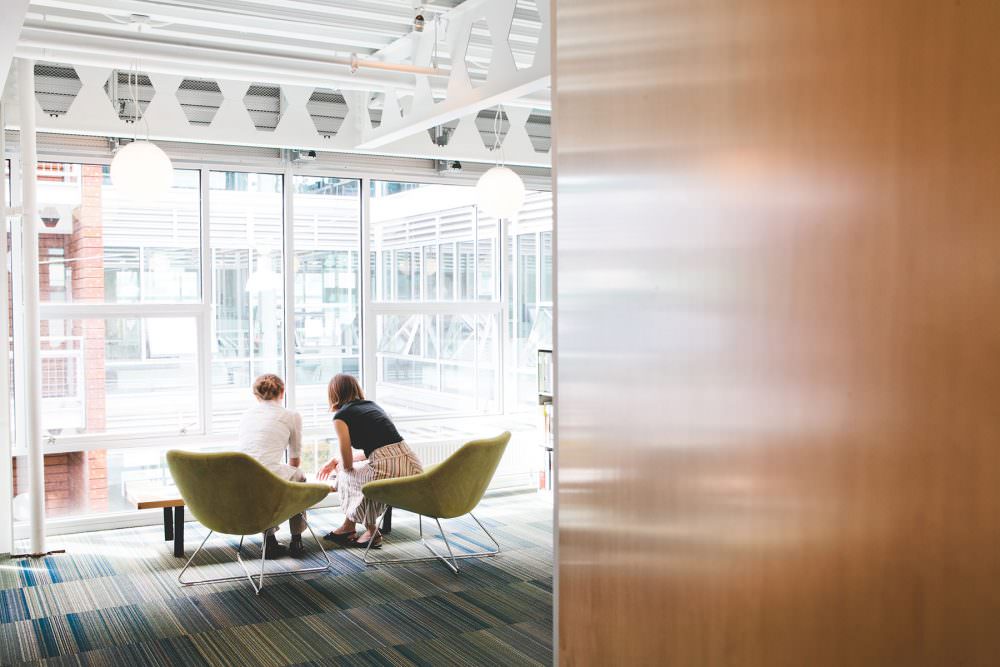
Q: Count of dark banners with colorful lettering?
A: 0